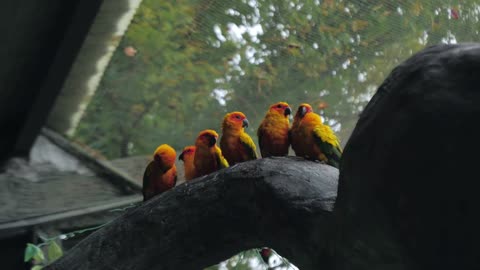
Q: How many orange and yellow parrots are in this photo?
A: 6